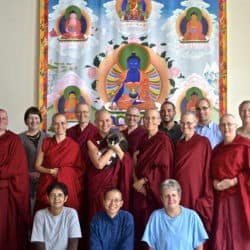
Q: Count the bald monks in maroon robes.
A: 8